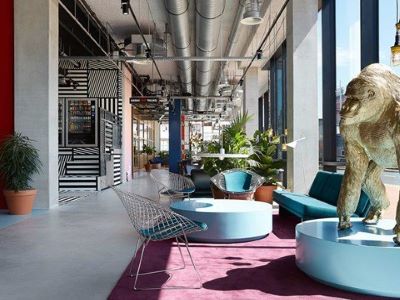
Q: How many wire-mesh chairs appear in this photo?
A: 3